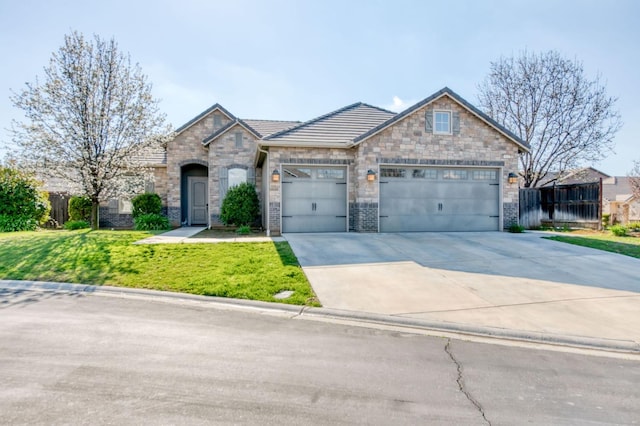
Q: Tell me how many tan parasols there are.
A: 0